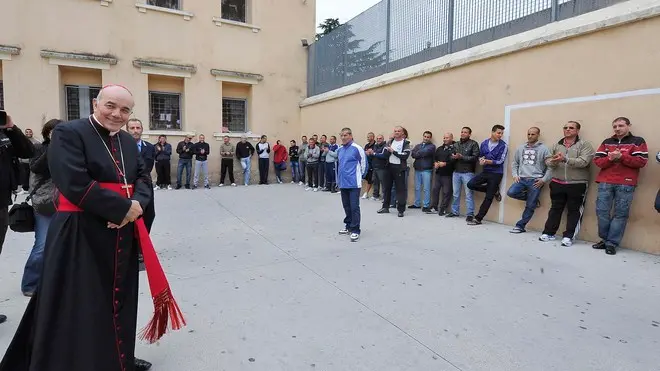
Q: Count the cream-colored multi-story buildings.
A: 1